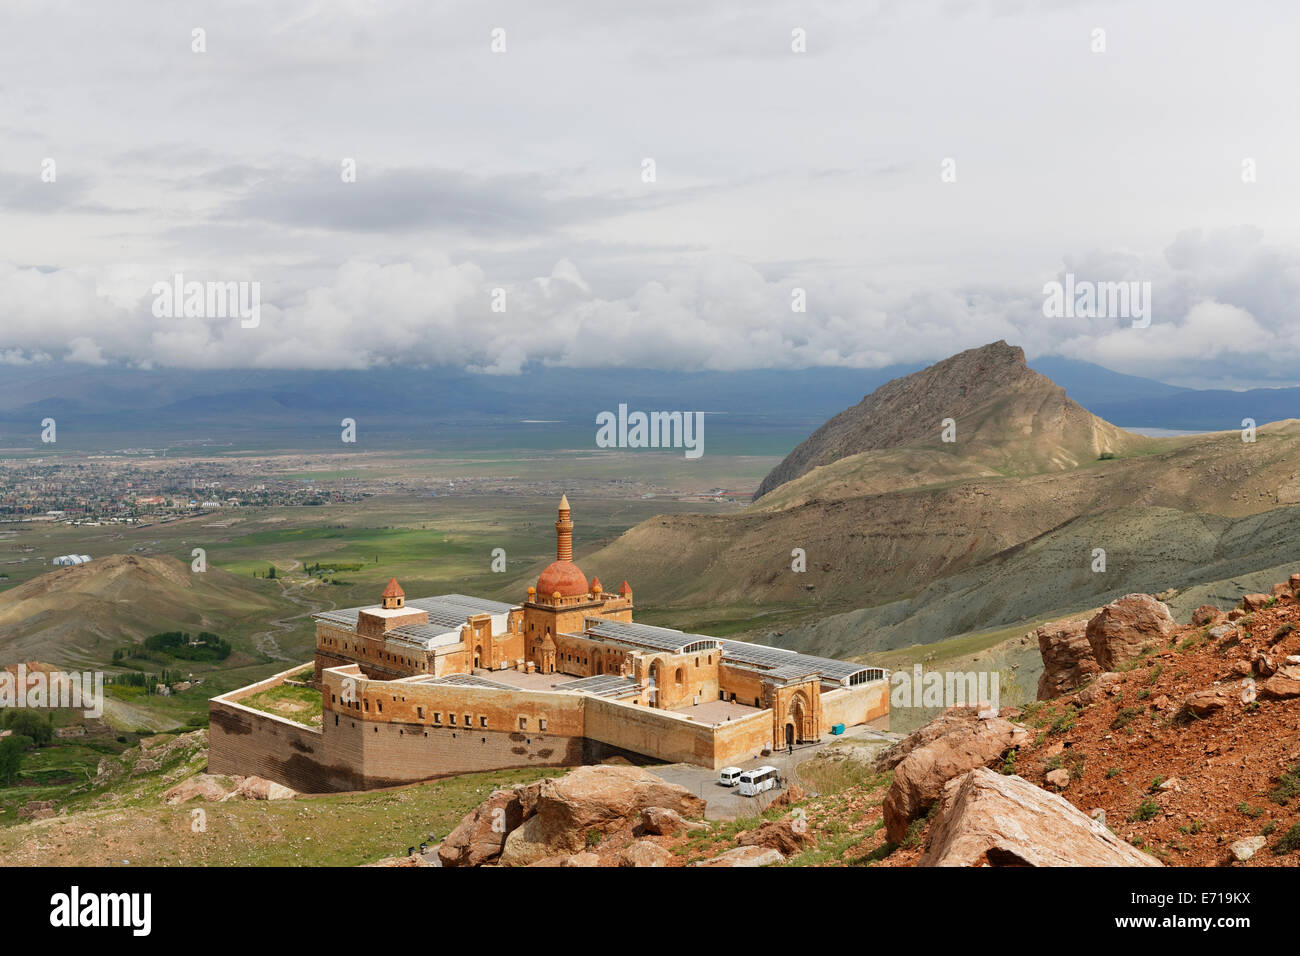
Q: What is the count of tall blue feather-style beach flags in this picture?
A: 0